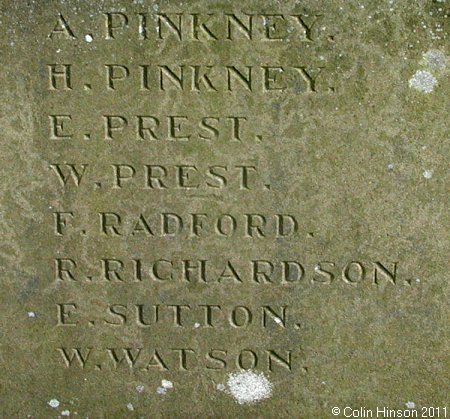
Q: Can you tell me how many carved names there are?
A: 8